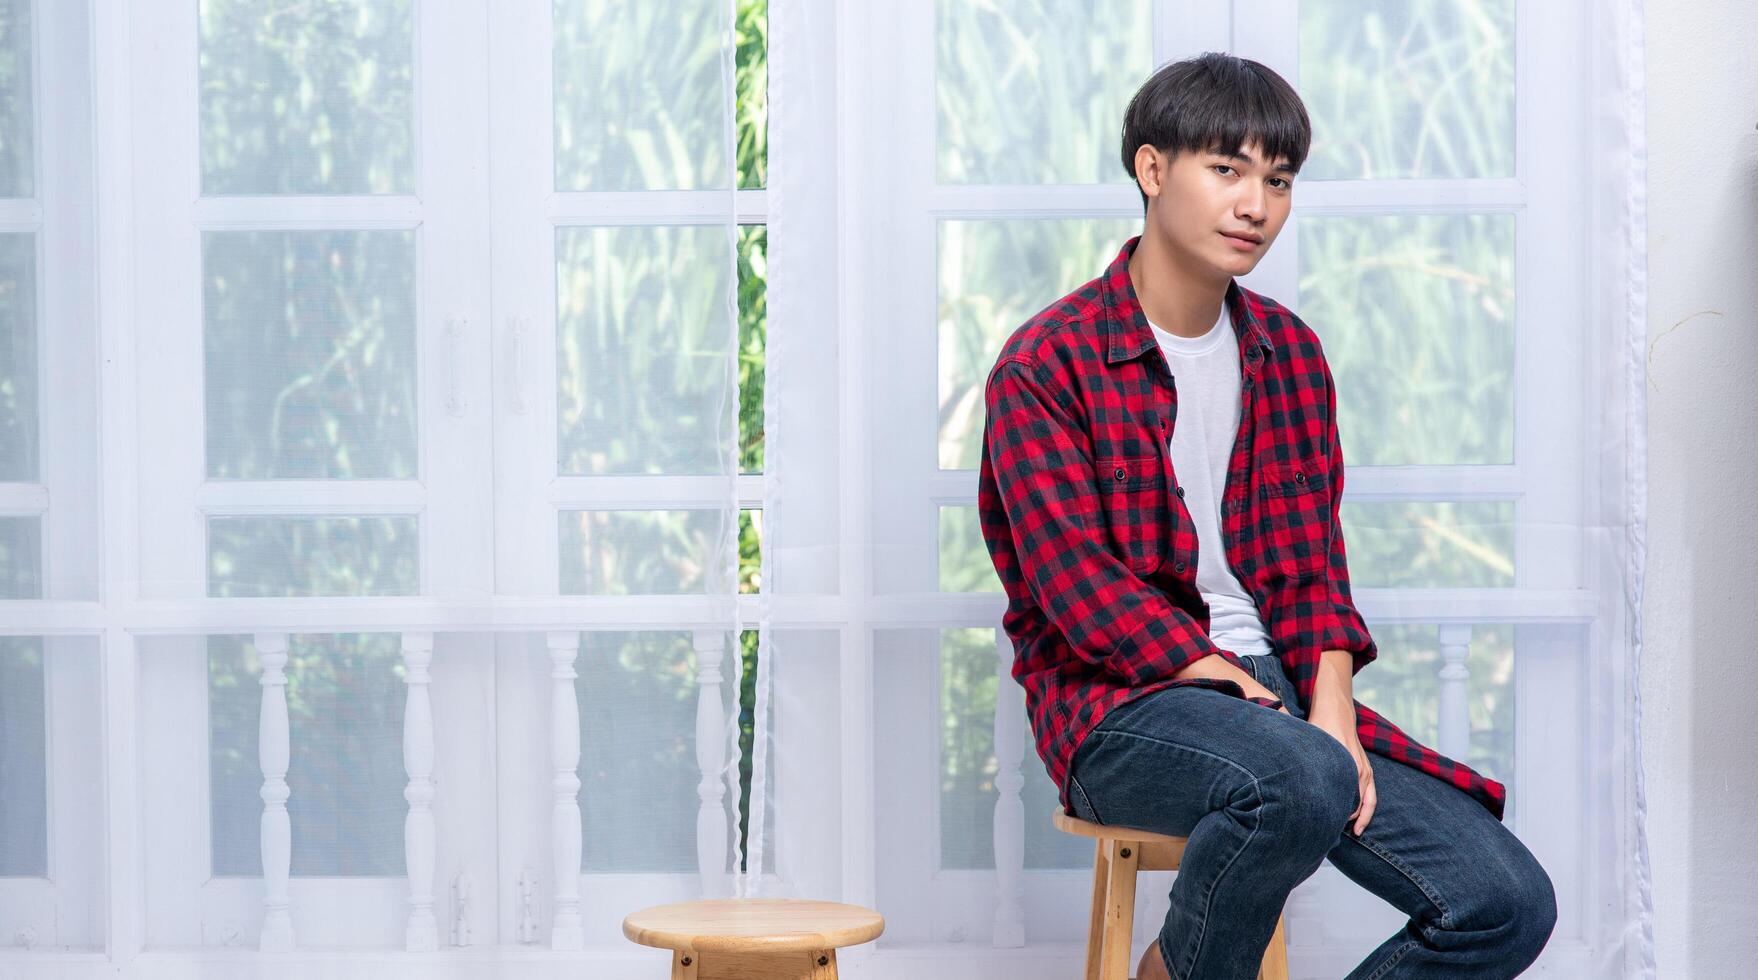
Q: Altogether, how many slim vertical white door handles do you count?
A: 2